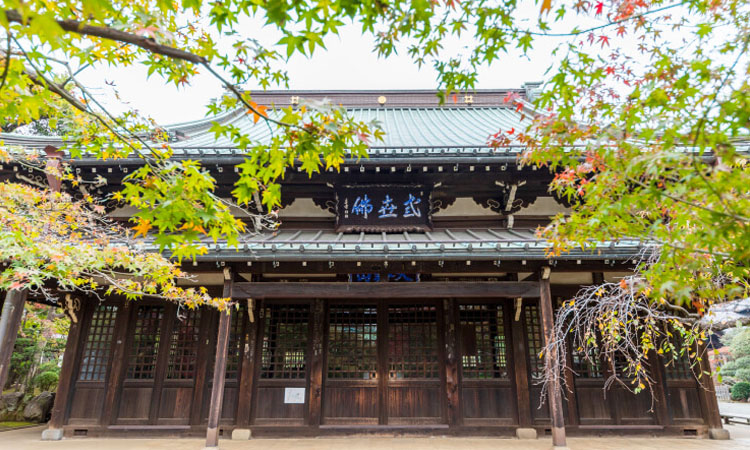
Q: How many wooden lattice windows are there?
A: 12